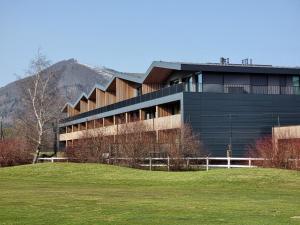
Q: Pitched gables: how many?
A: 5